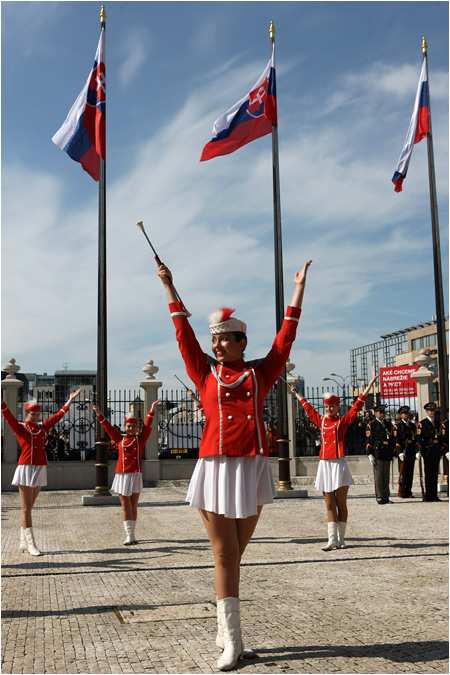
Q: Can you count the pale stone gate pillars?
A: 4